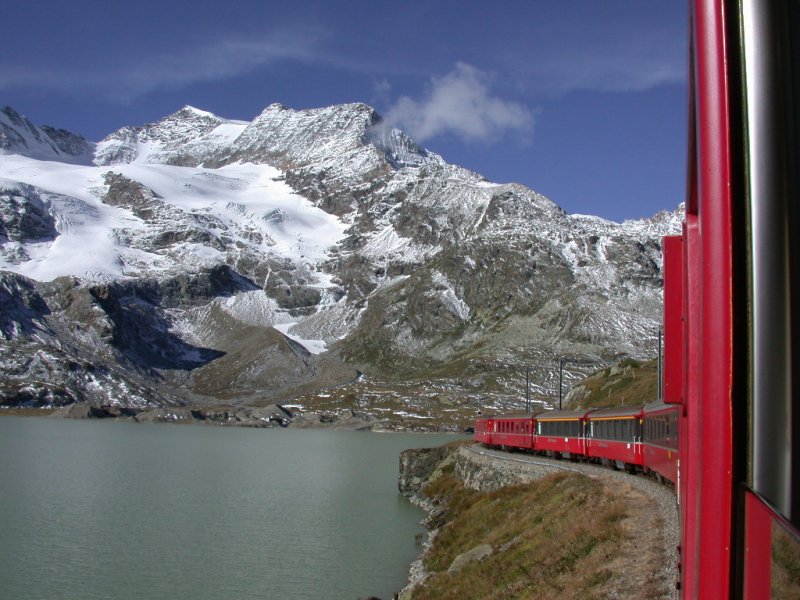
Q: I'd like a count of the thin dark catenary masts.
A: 3